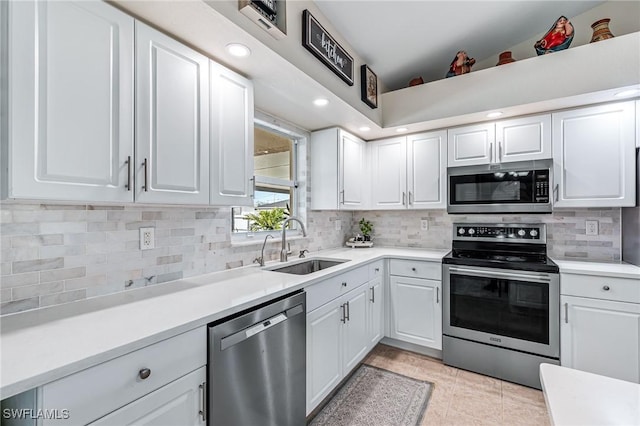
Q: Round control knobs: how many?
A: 4